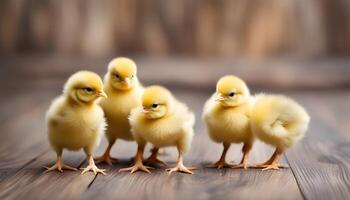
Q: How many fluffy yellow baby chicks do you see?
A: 5